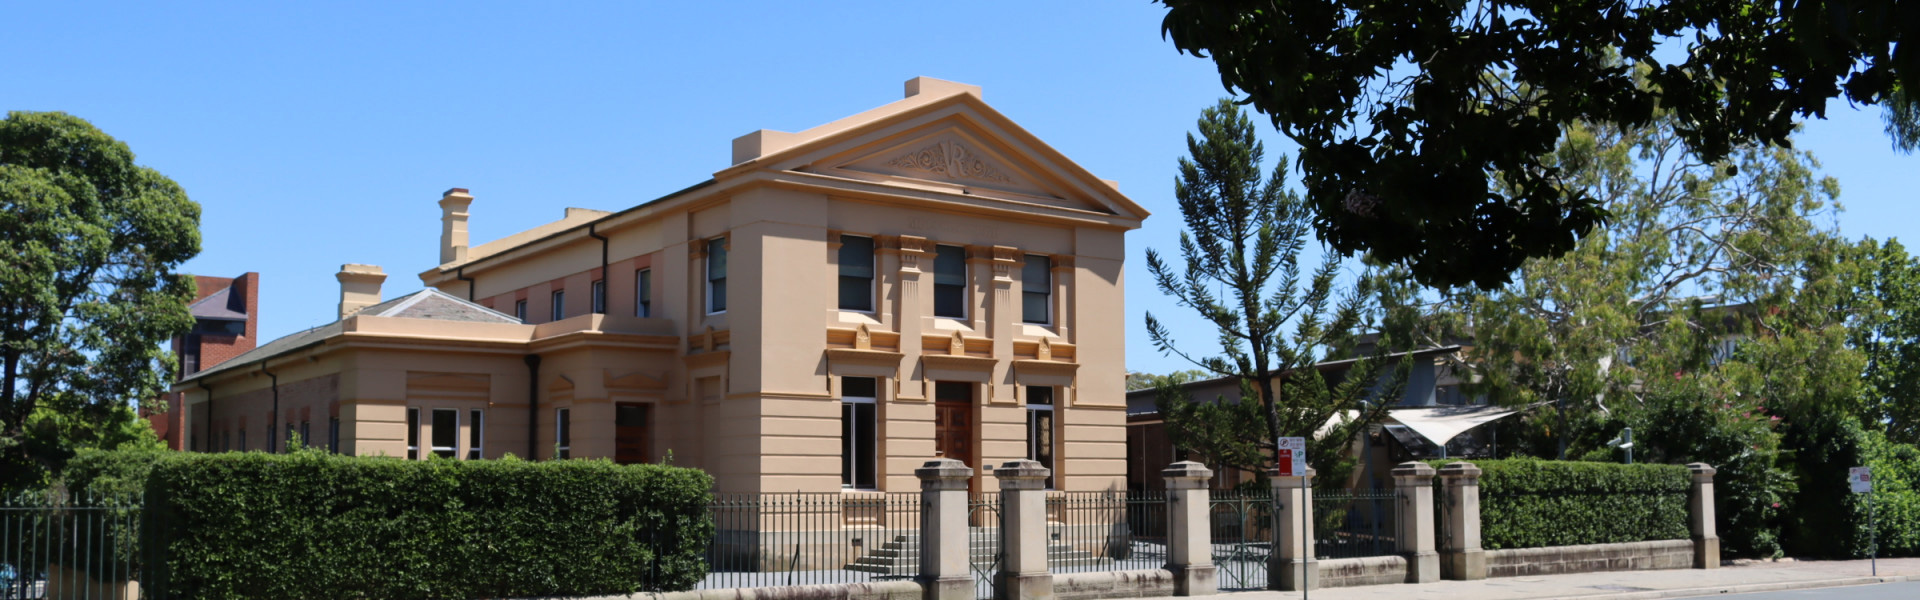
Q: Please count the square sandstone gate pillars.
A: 7